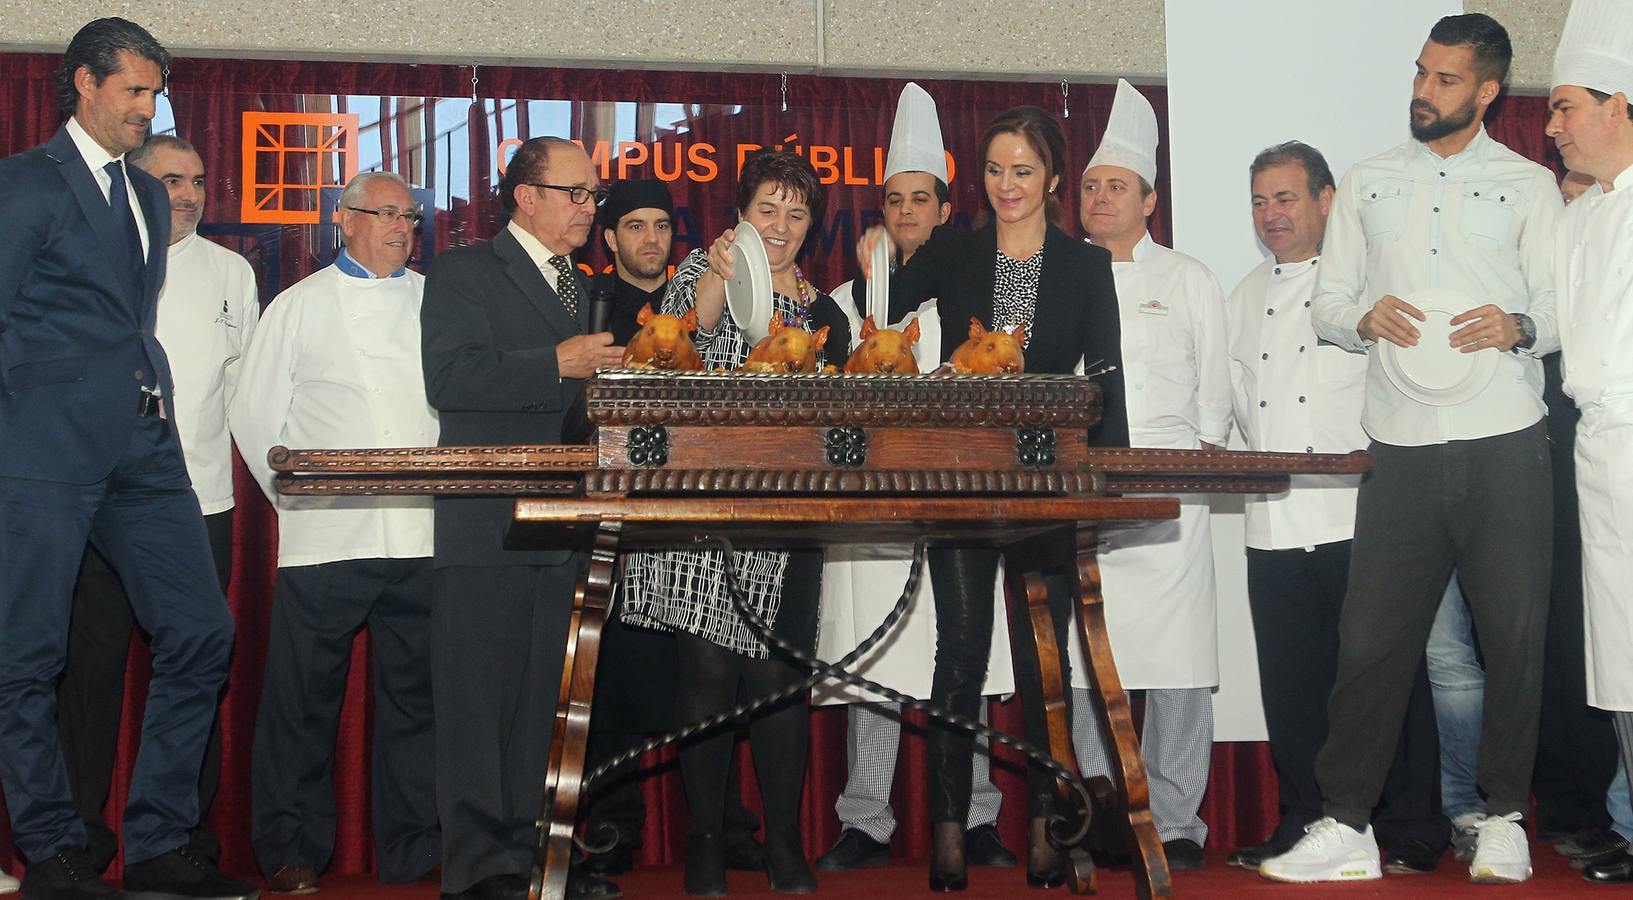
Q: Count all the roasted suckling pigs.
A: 4